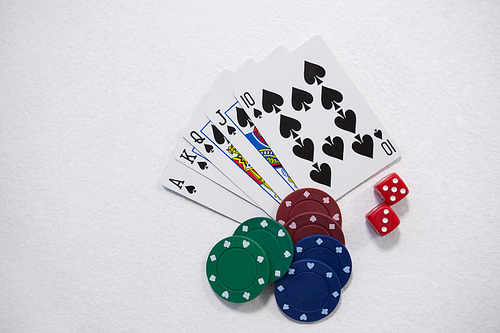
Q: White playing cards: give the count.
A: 5